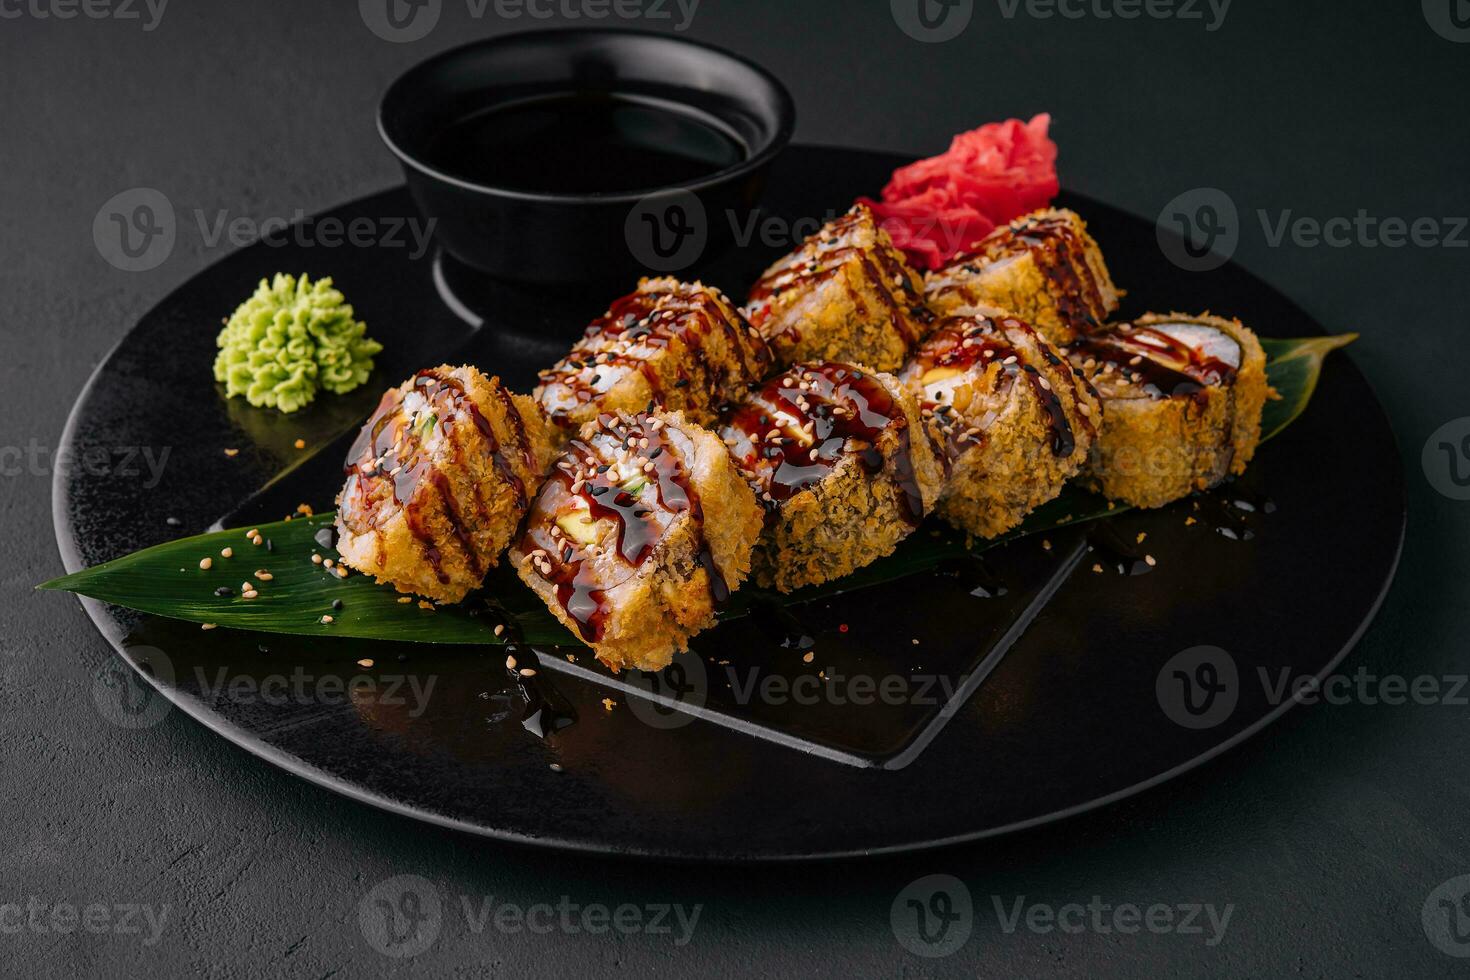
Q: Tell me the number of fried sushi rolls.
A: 8